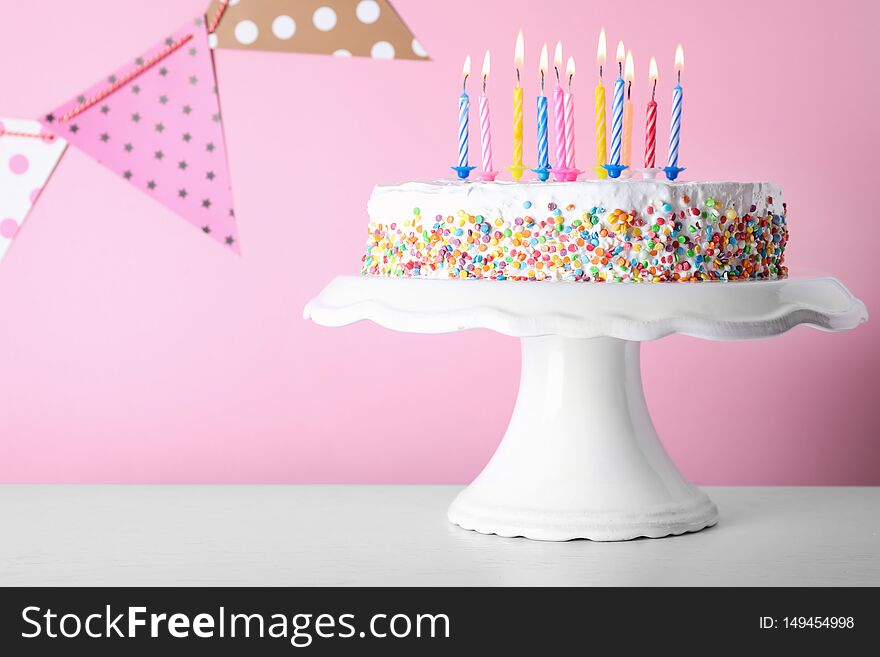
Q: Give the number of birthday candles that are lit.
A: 11